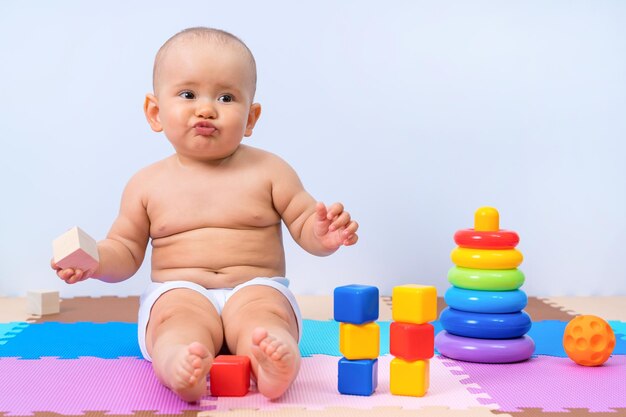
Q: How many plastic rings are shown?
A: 6